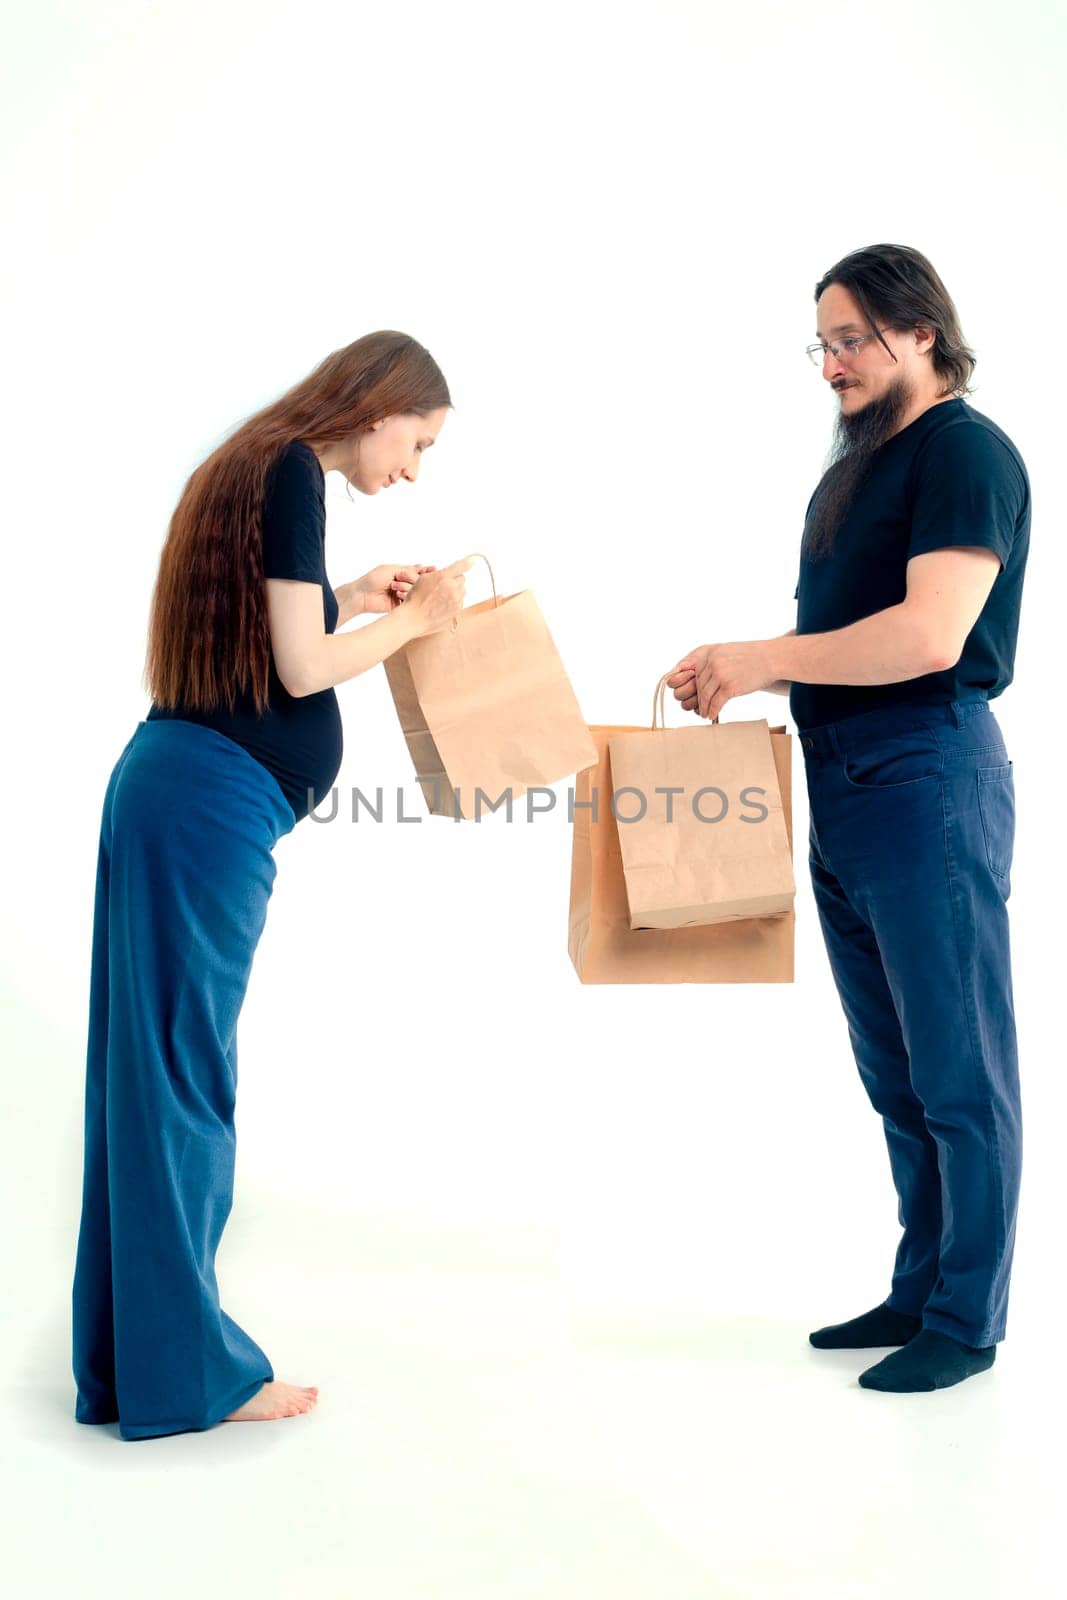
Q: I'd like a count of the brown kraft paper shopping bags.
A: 3